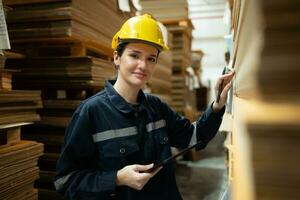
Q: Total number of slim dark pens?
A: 1